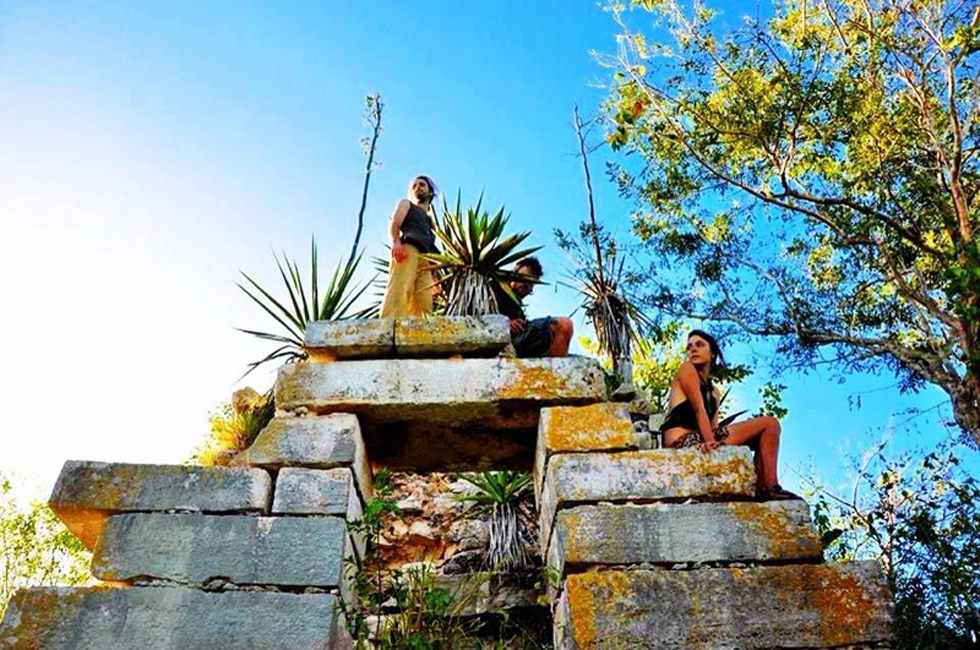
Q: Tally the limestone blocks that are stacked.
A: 12